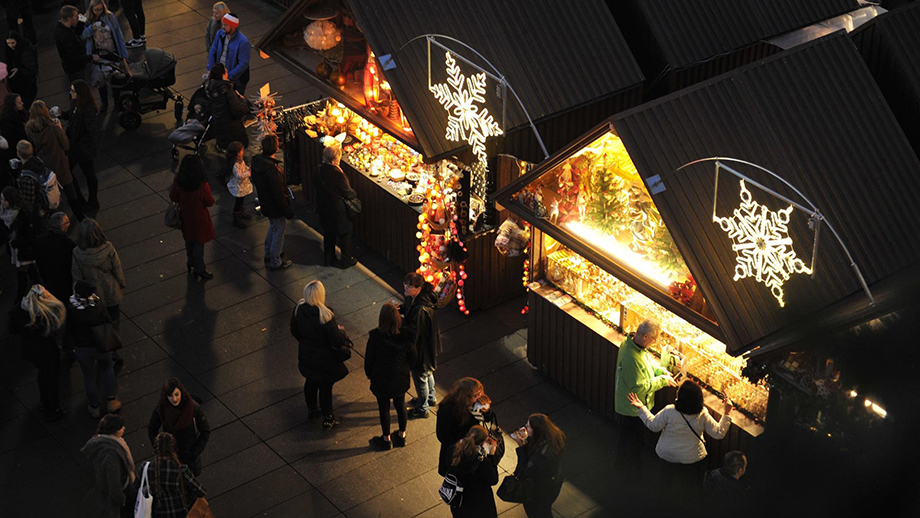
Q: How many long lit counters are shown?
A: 2